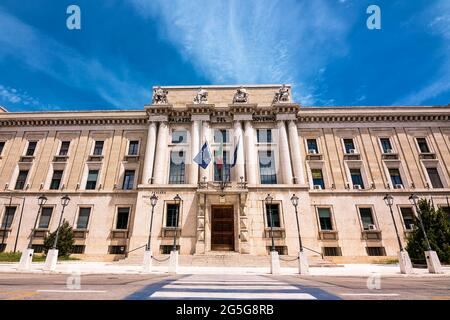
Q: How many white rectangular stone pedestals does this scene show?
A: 8